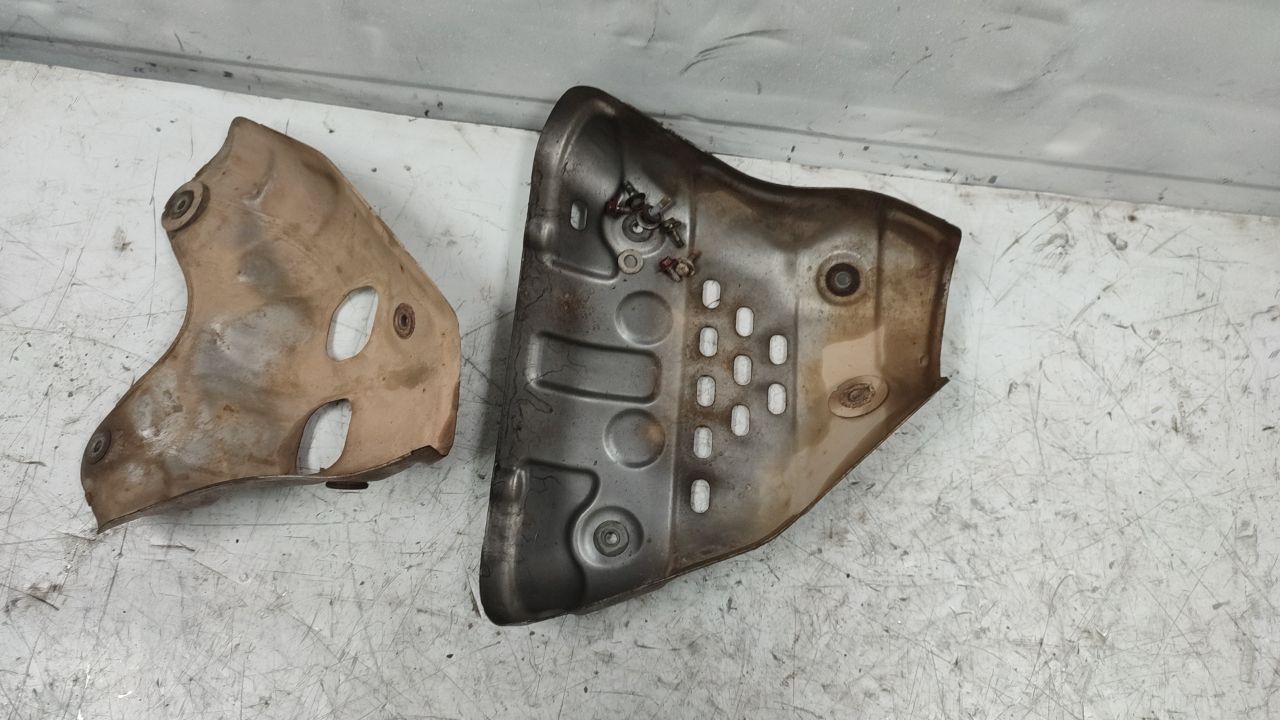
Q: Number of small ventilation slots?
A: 10